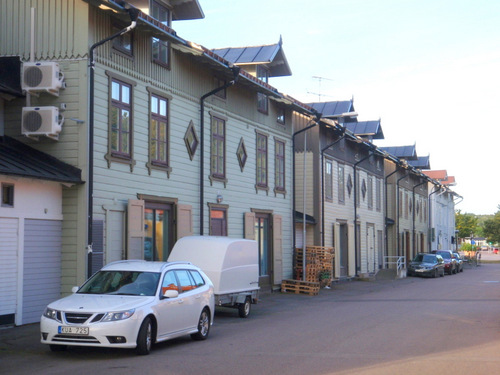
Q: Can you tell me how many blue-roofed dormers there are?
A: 5